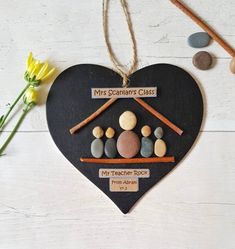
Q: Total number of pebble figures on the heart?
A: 5